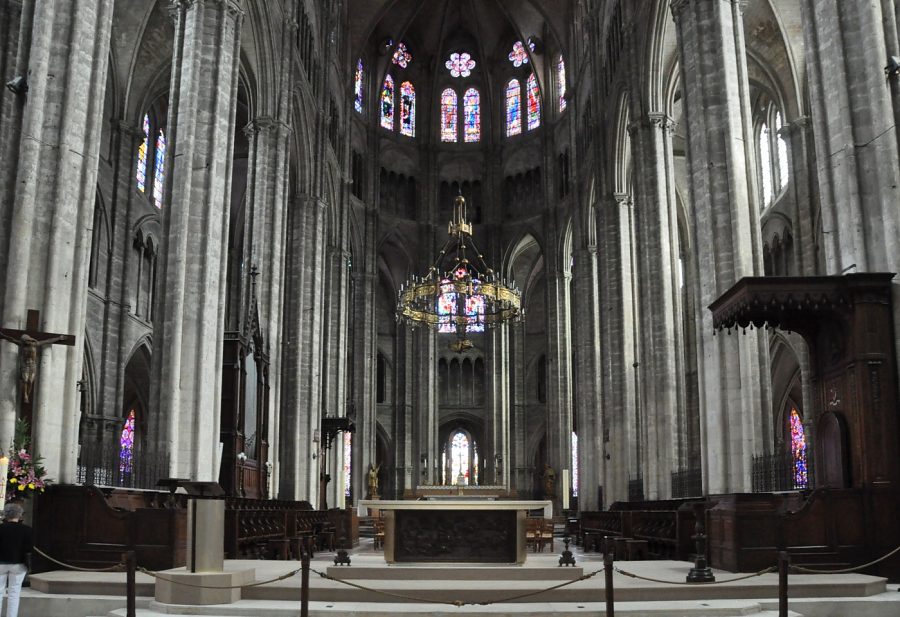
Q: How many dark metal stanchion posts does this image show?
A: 4